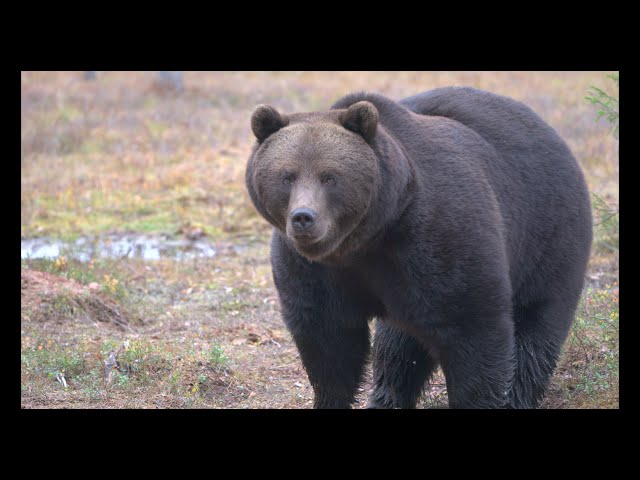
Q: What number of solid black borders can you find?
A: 4